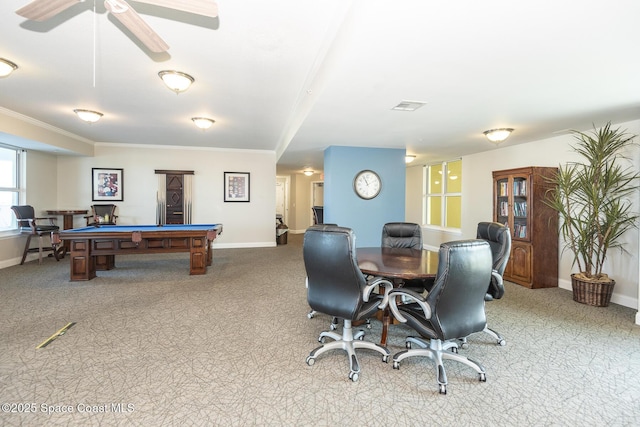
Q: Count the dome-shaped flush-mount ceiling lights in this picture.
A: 7